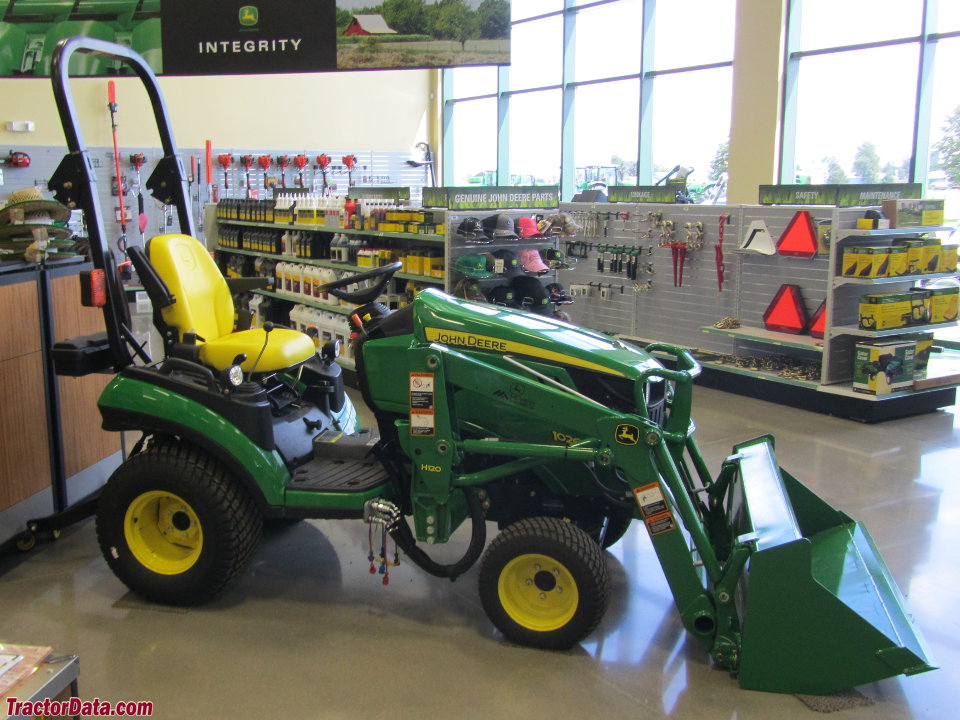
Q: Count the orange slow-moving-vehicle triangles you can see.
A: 3